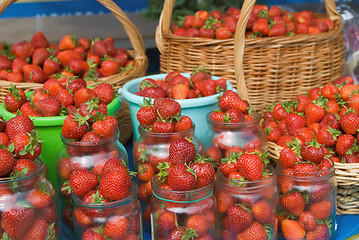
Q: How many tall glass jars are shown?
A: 8